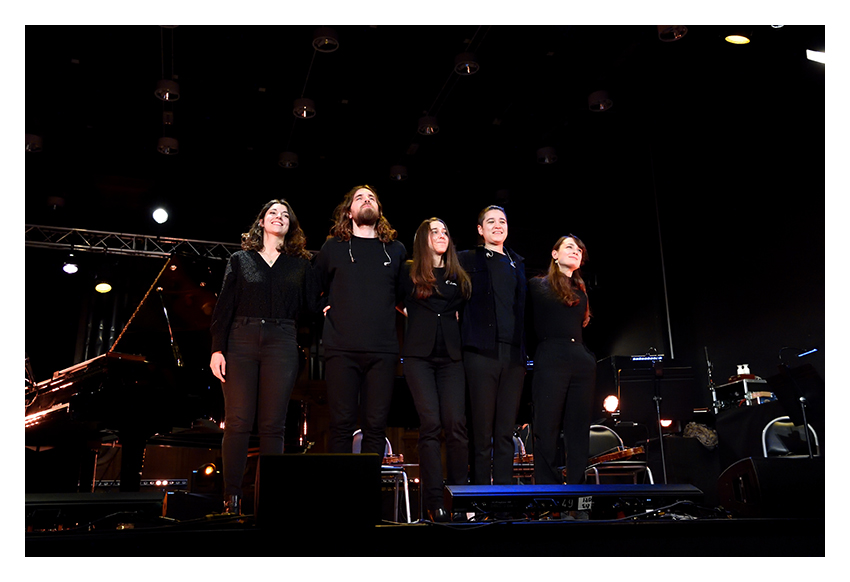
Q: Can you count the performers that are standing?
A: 5